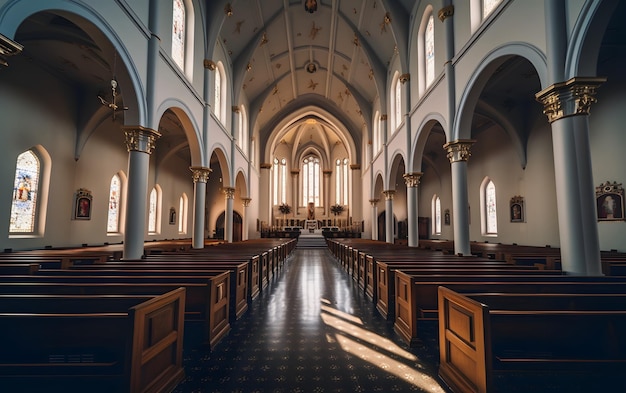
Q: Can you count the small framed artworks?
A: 5